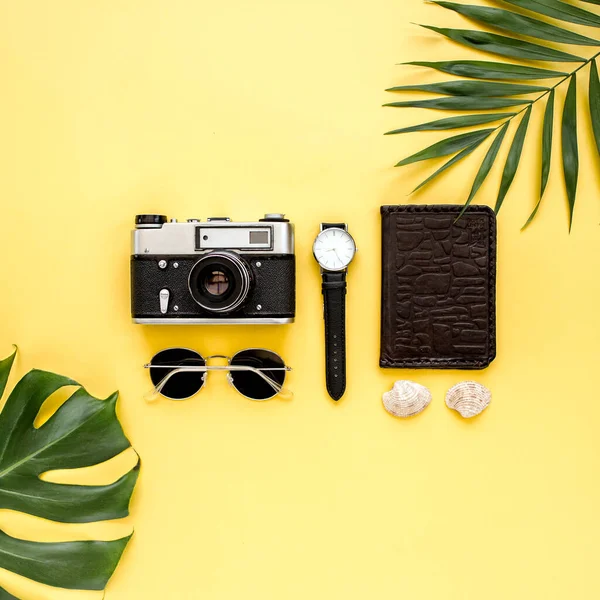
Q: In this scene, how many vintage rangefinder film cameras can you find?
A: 1